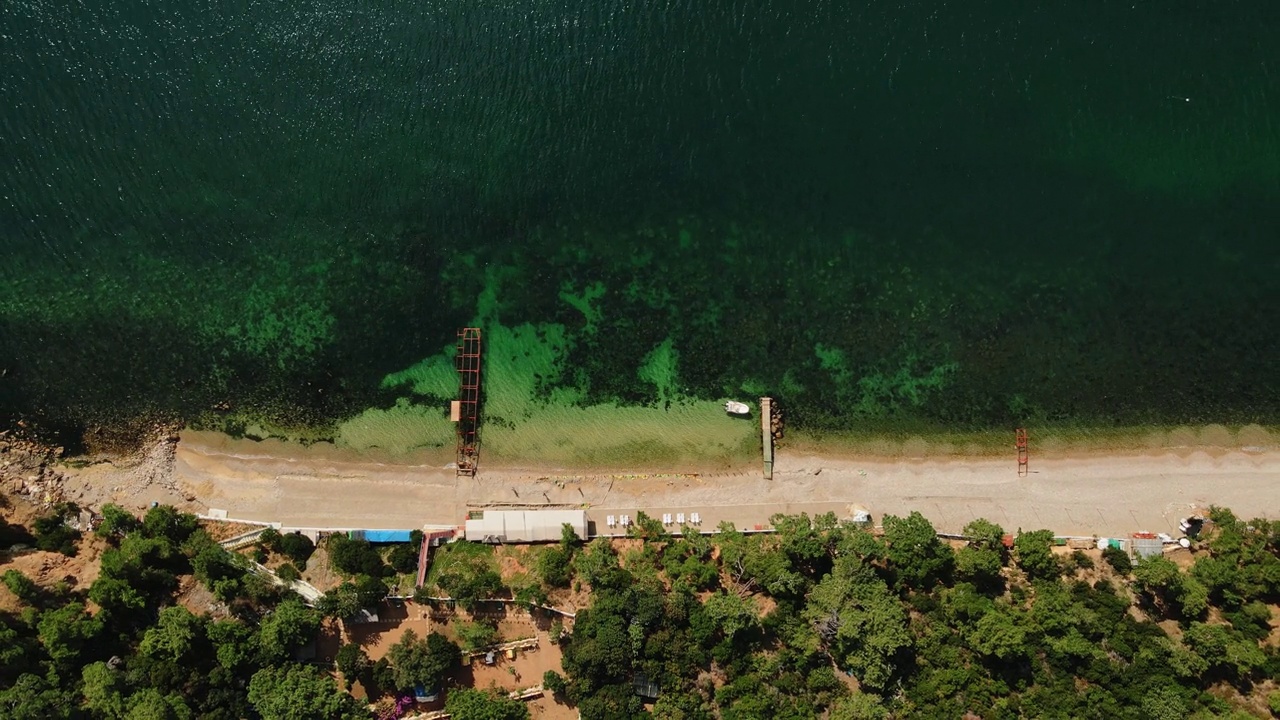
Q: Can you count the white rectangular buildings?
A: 1